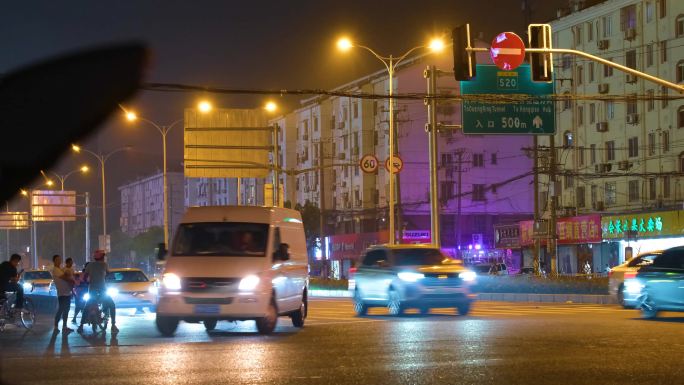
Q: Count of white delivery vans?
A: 1